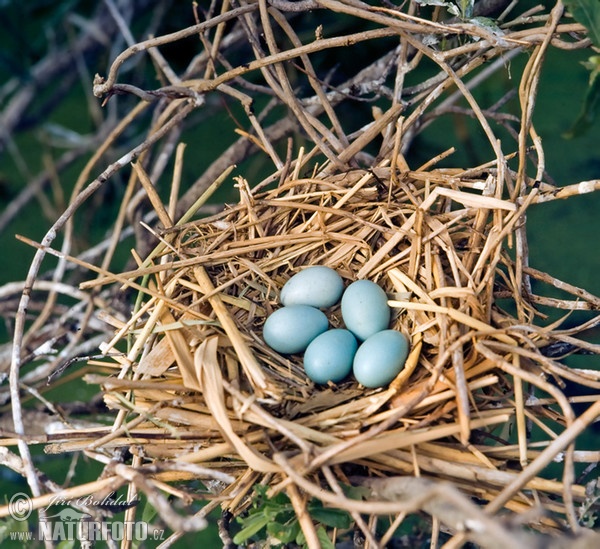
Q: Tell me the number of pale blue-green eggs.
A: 5